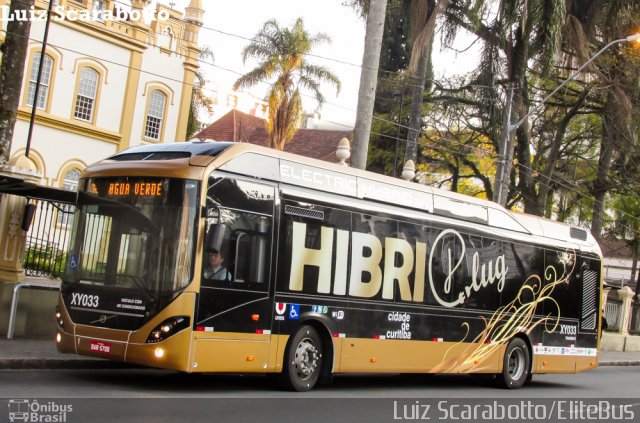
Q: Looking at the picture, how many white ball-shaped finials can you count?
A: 2